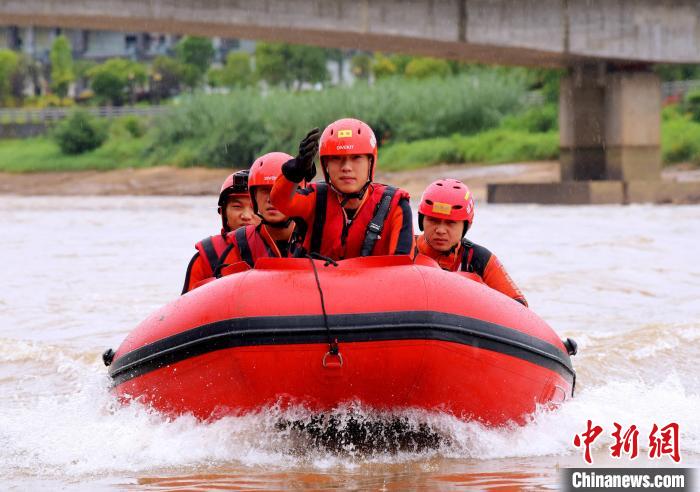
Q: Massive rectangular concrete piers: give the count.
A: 1